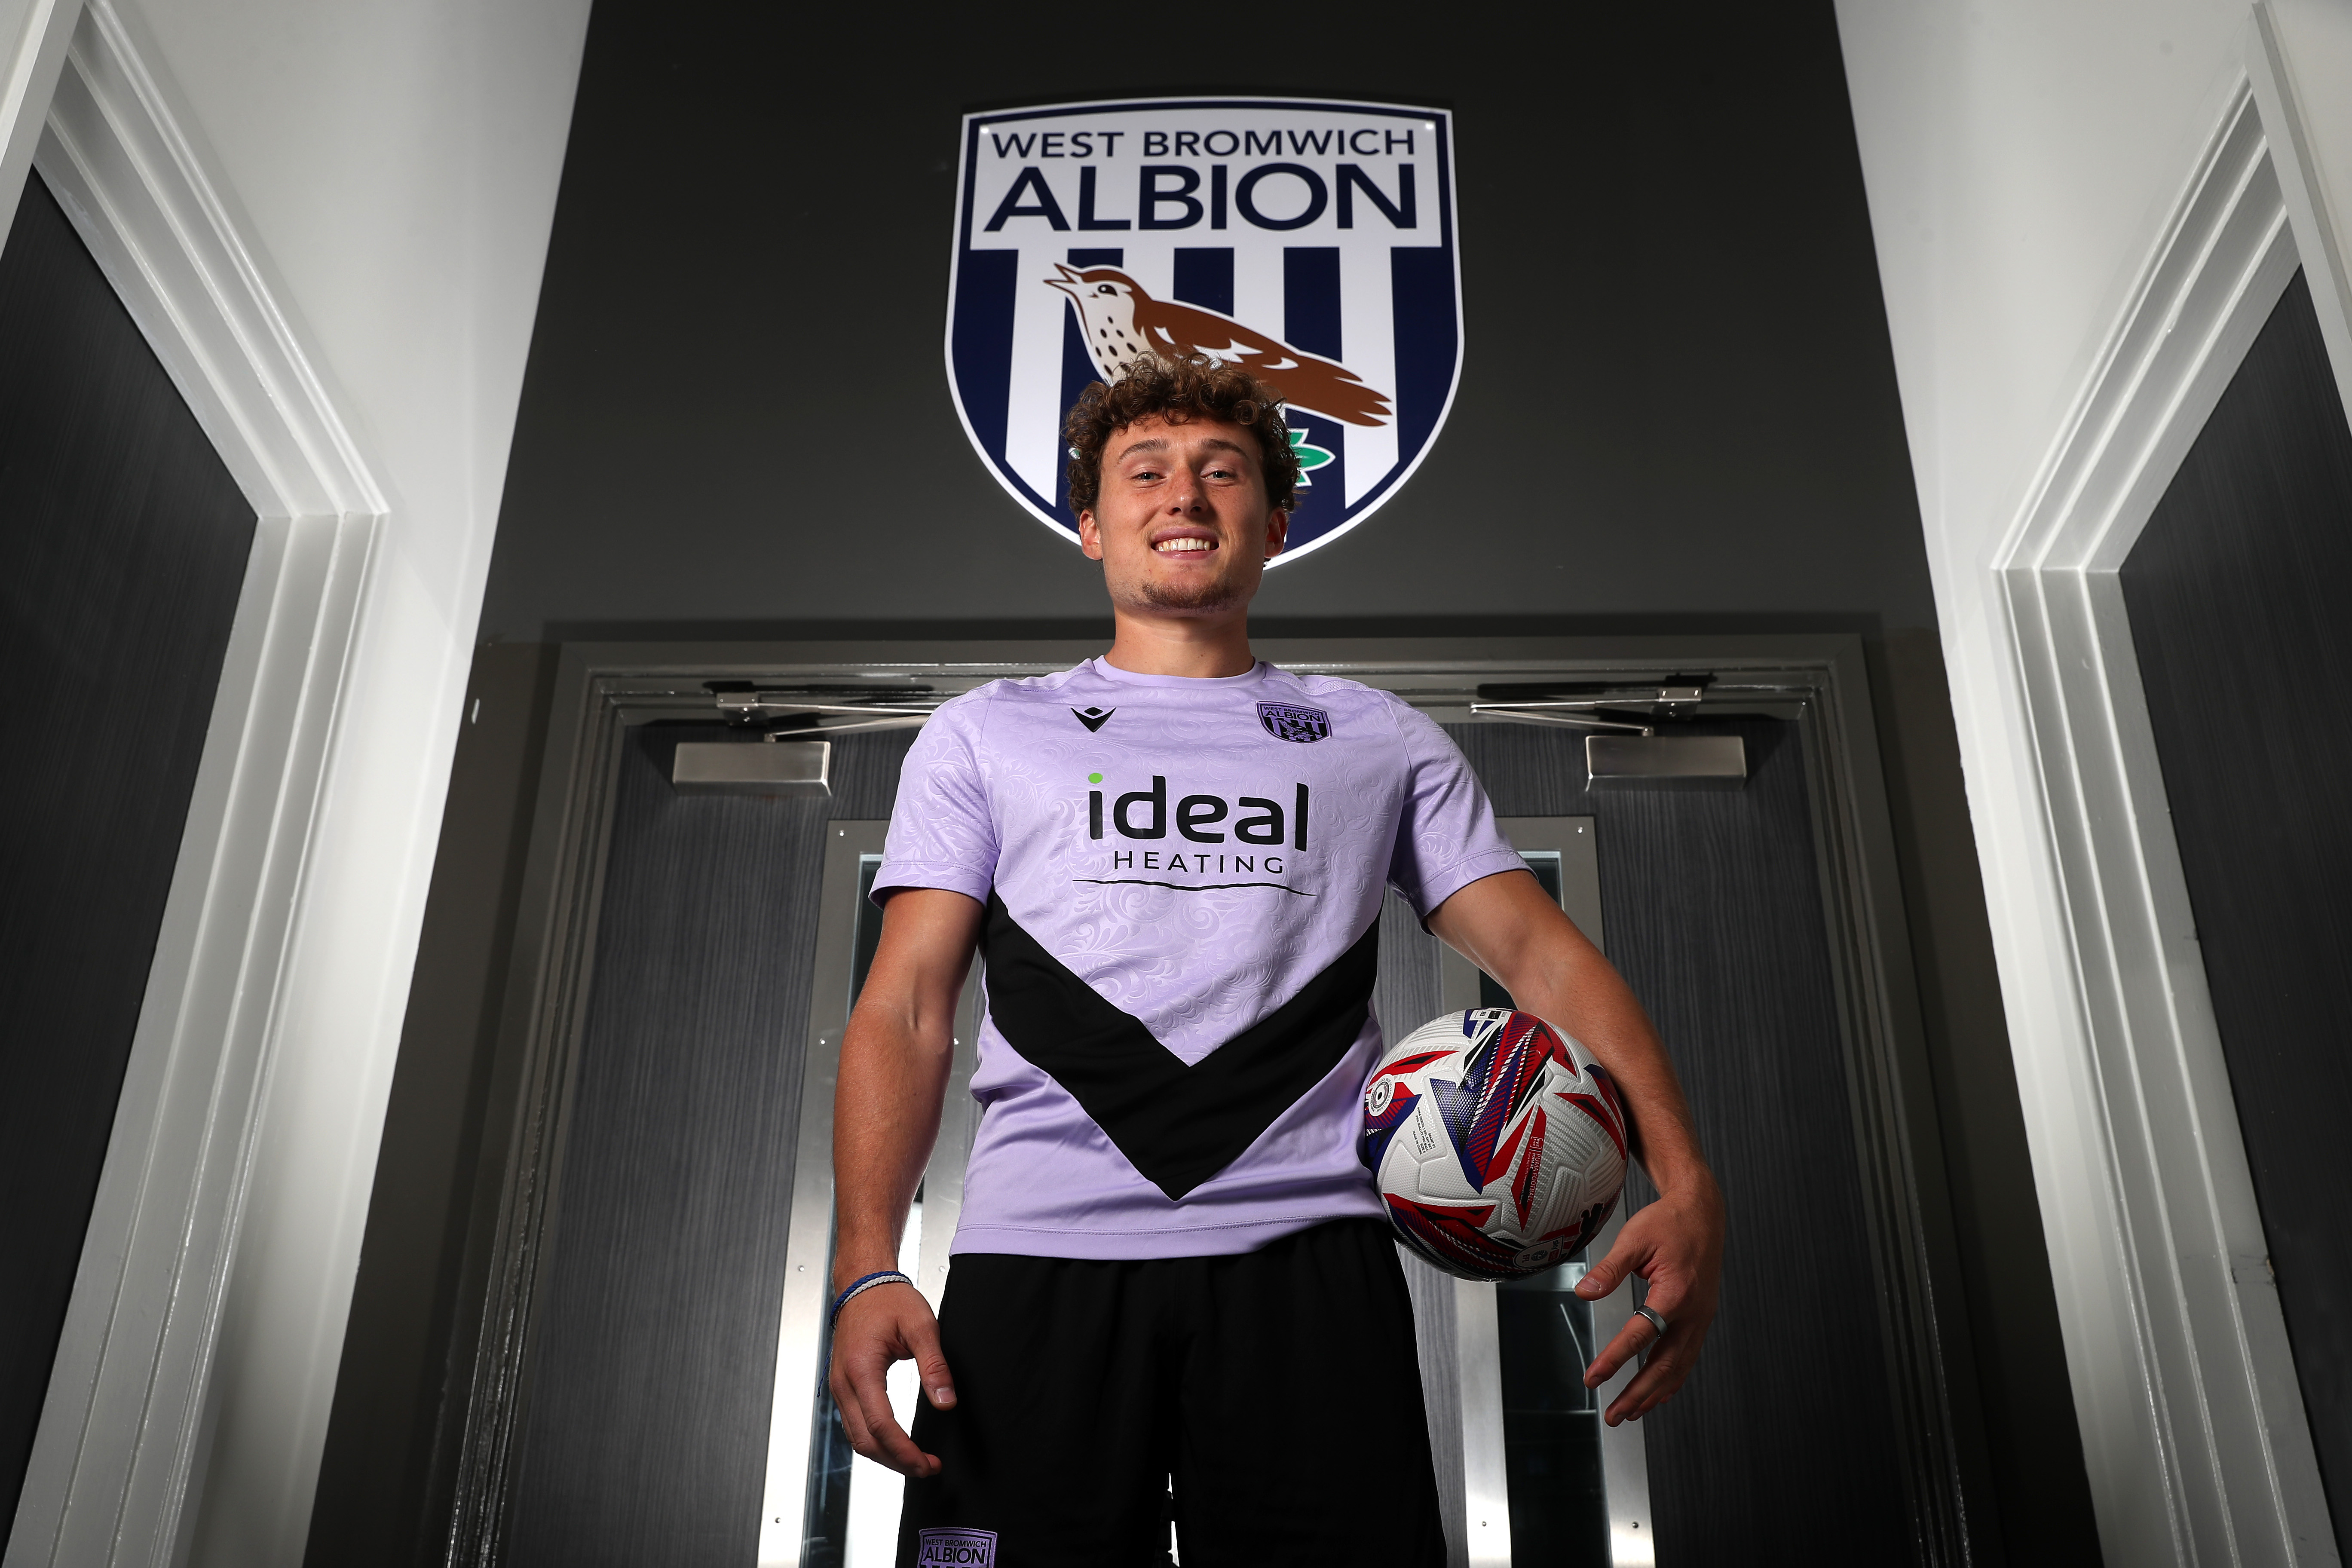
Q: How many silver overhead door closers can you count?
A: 2